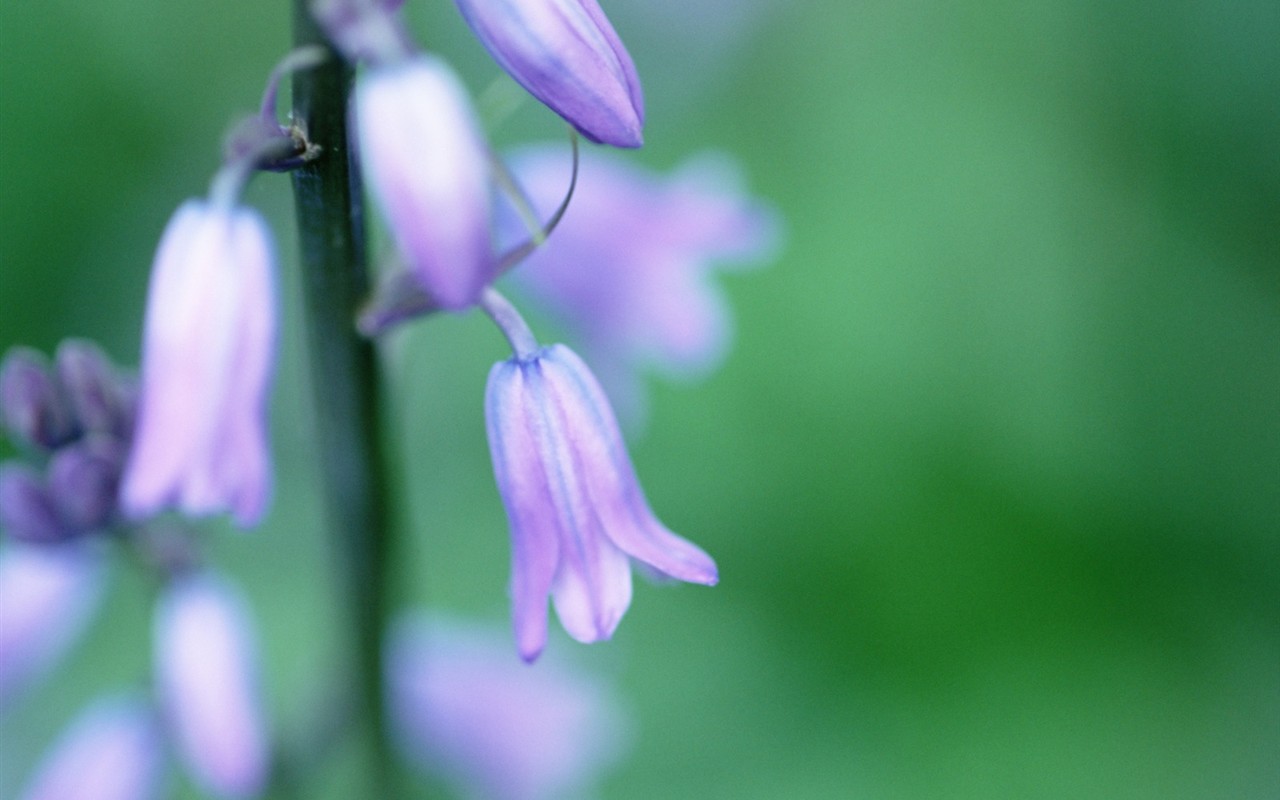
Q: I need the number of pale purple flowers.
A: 9